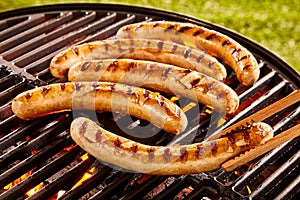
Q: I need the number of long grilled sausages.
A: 5